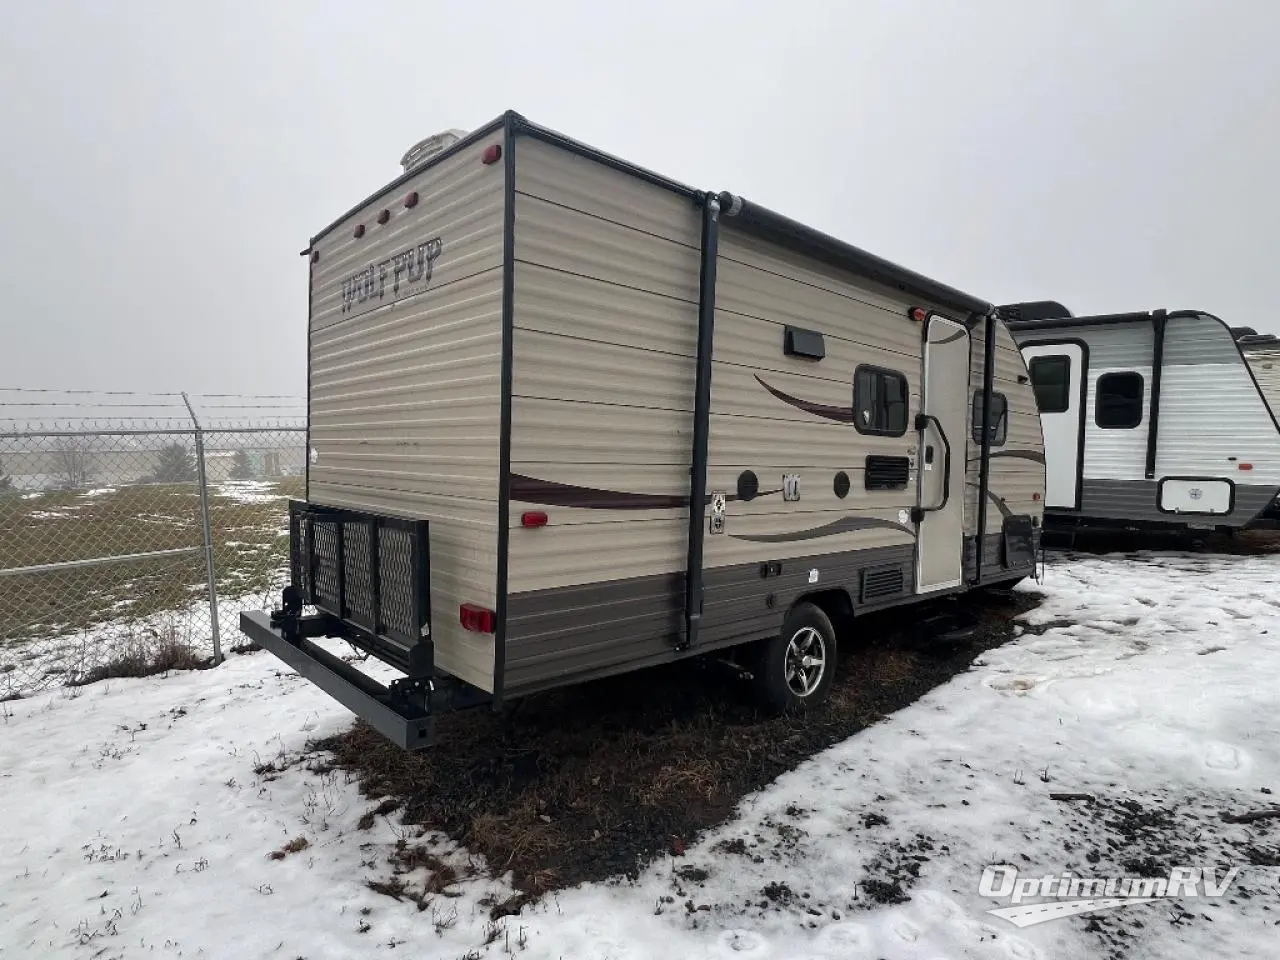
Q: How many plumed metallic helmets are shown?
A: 0